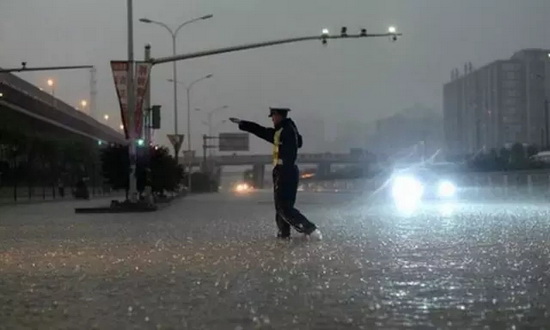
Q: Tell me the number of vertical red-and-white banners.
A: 2